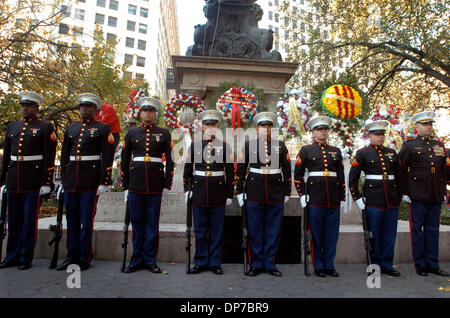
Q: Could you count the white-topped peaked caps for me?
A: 8